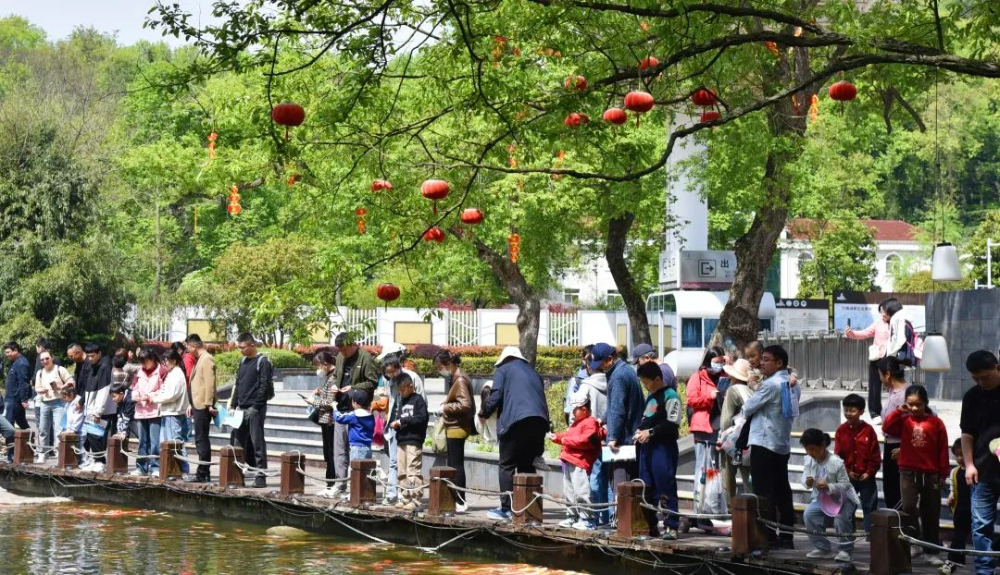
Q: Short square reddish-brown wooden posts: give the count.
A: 12